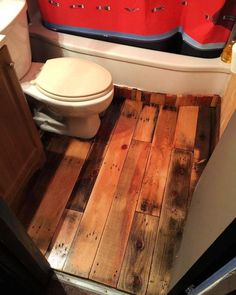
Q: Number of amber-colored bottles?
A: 1